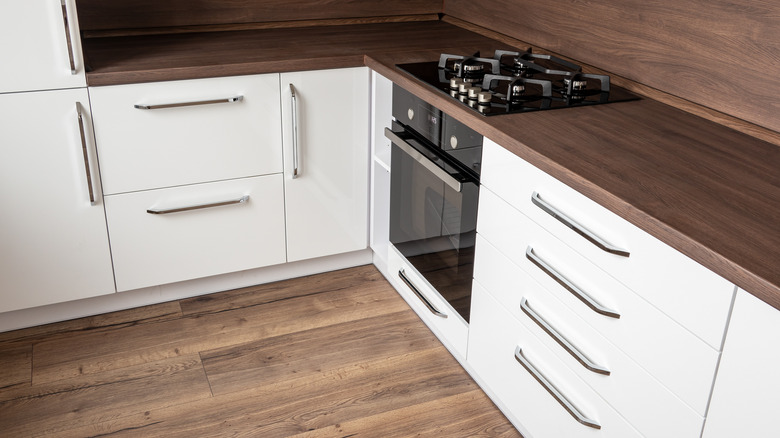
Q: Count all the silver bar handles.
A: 11